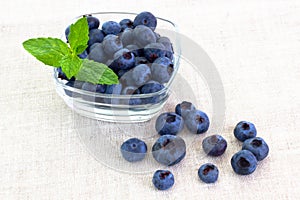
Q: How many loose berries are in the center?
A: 11